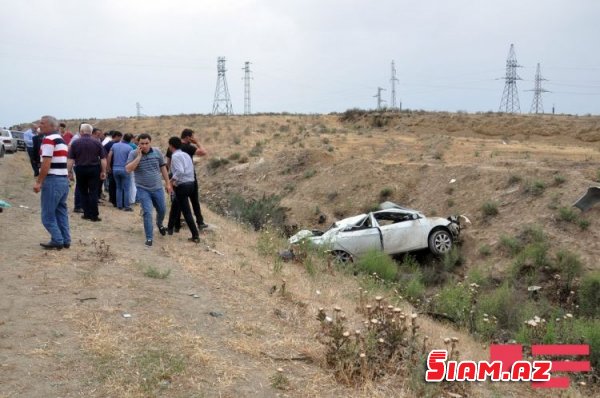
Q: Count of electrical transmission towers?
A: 7